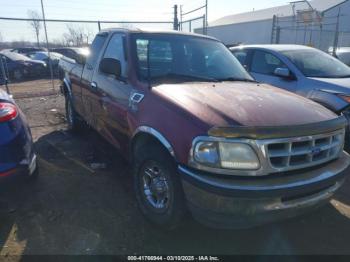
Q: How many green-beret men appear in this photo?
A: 0